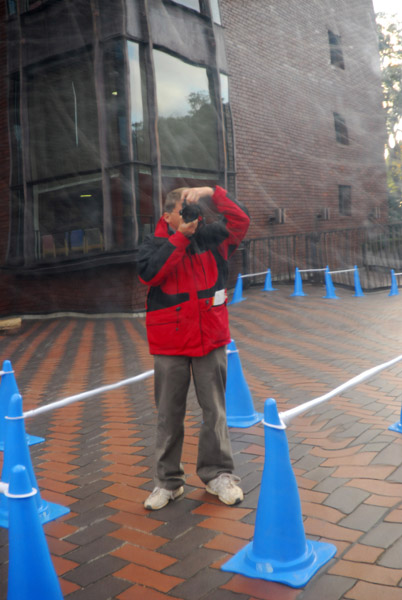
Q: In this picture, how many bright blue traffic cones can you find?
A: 12